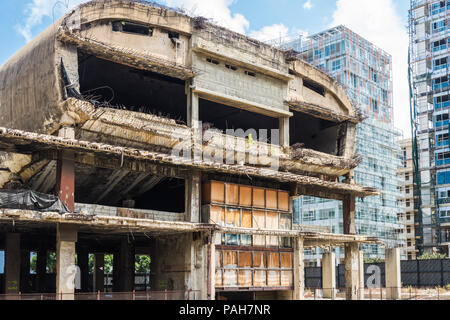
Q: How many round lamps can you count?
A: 0